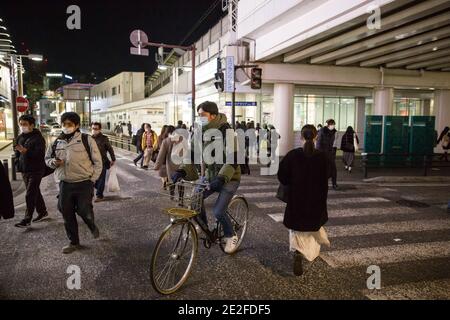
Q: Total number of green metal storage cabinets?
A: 3